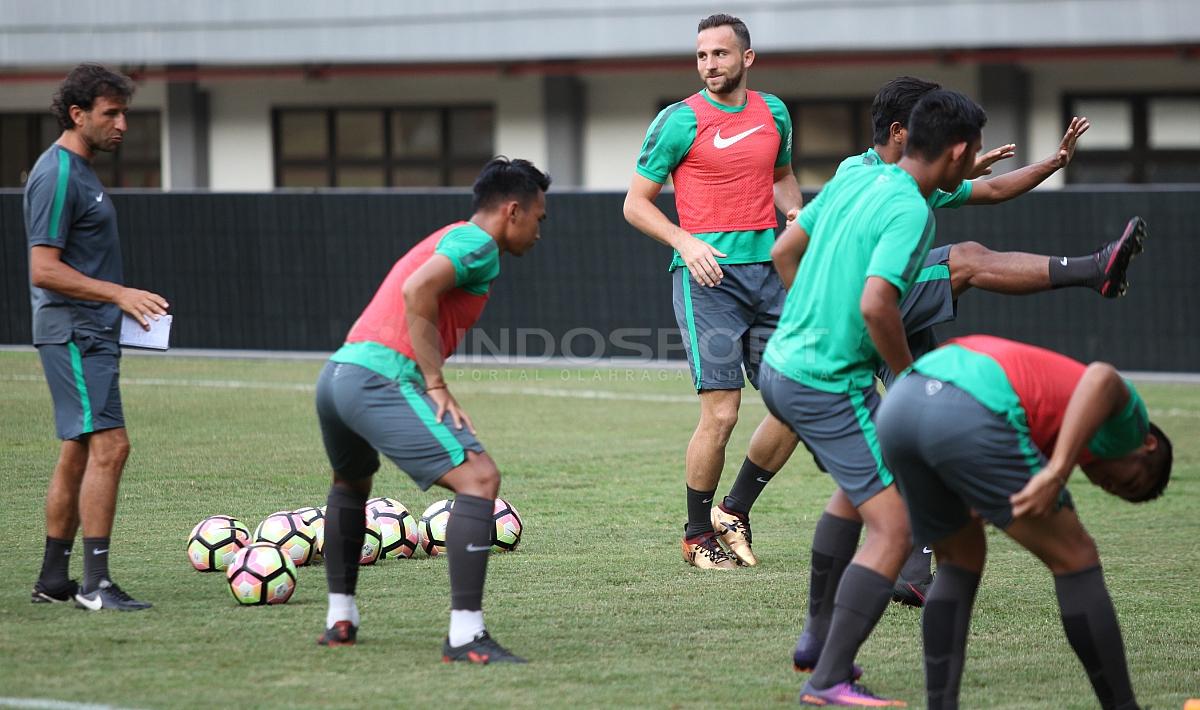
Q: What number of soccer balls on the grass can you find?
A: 8